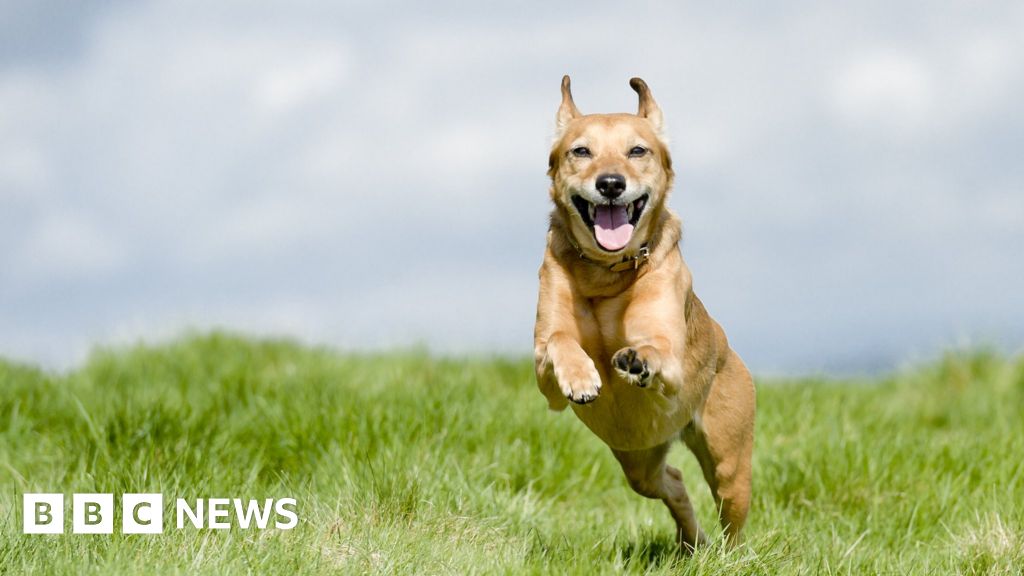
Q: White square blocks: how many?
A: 3